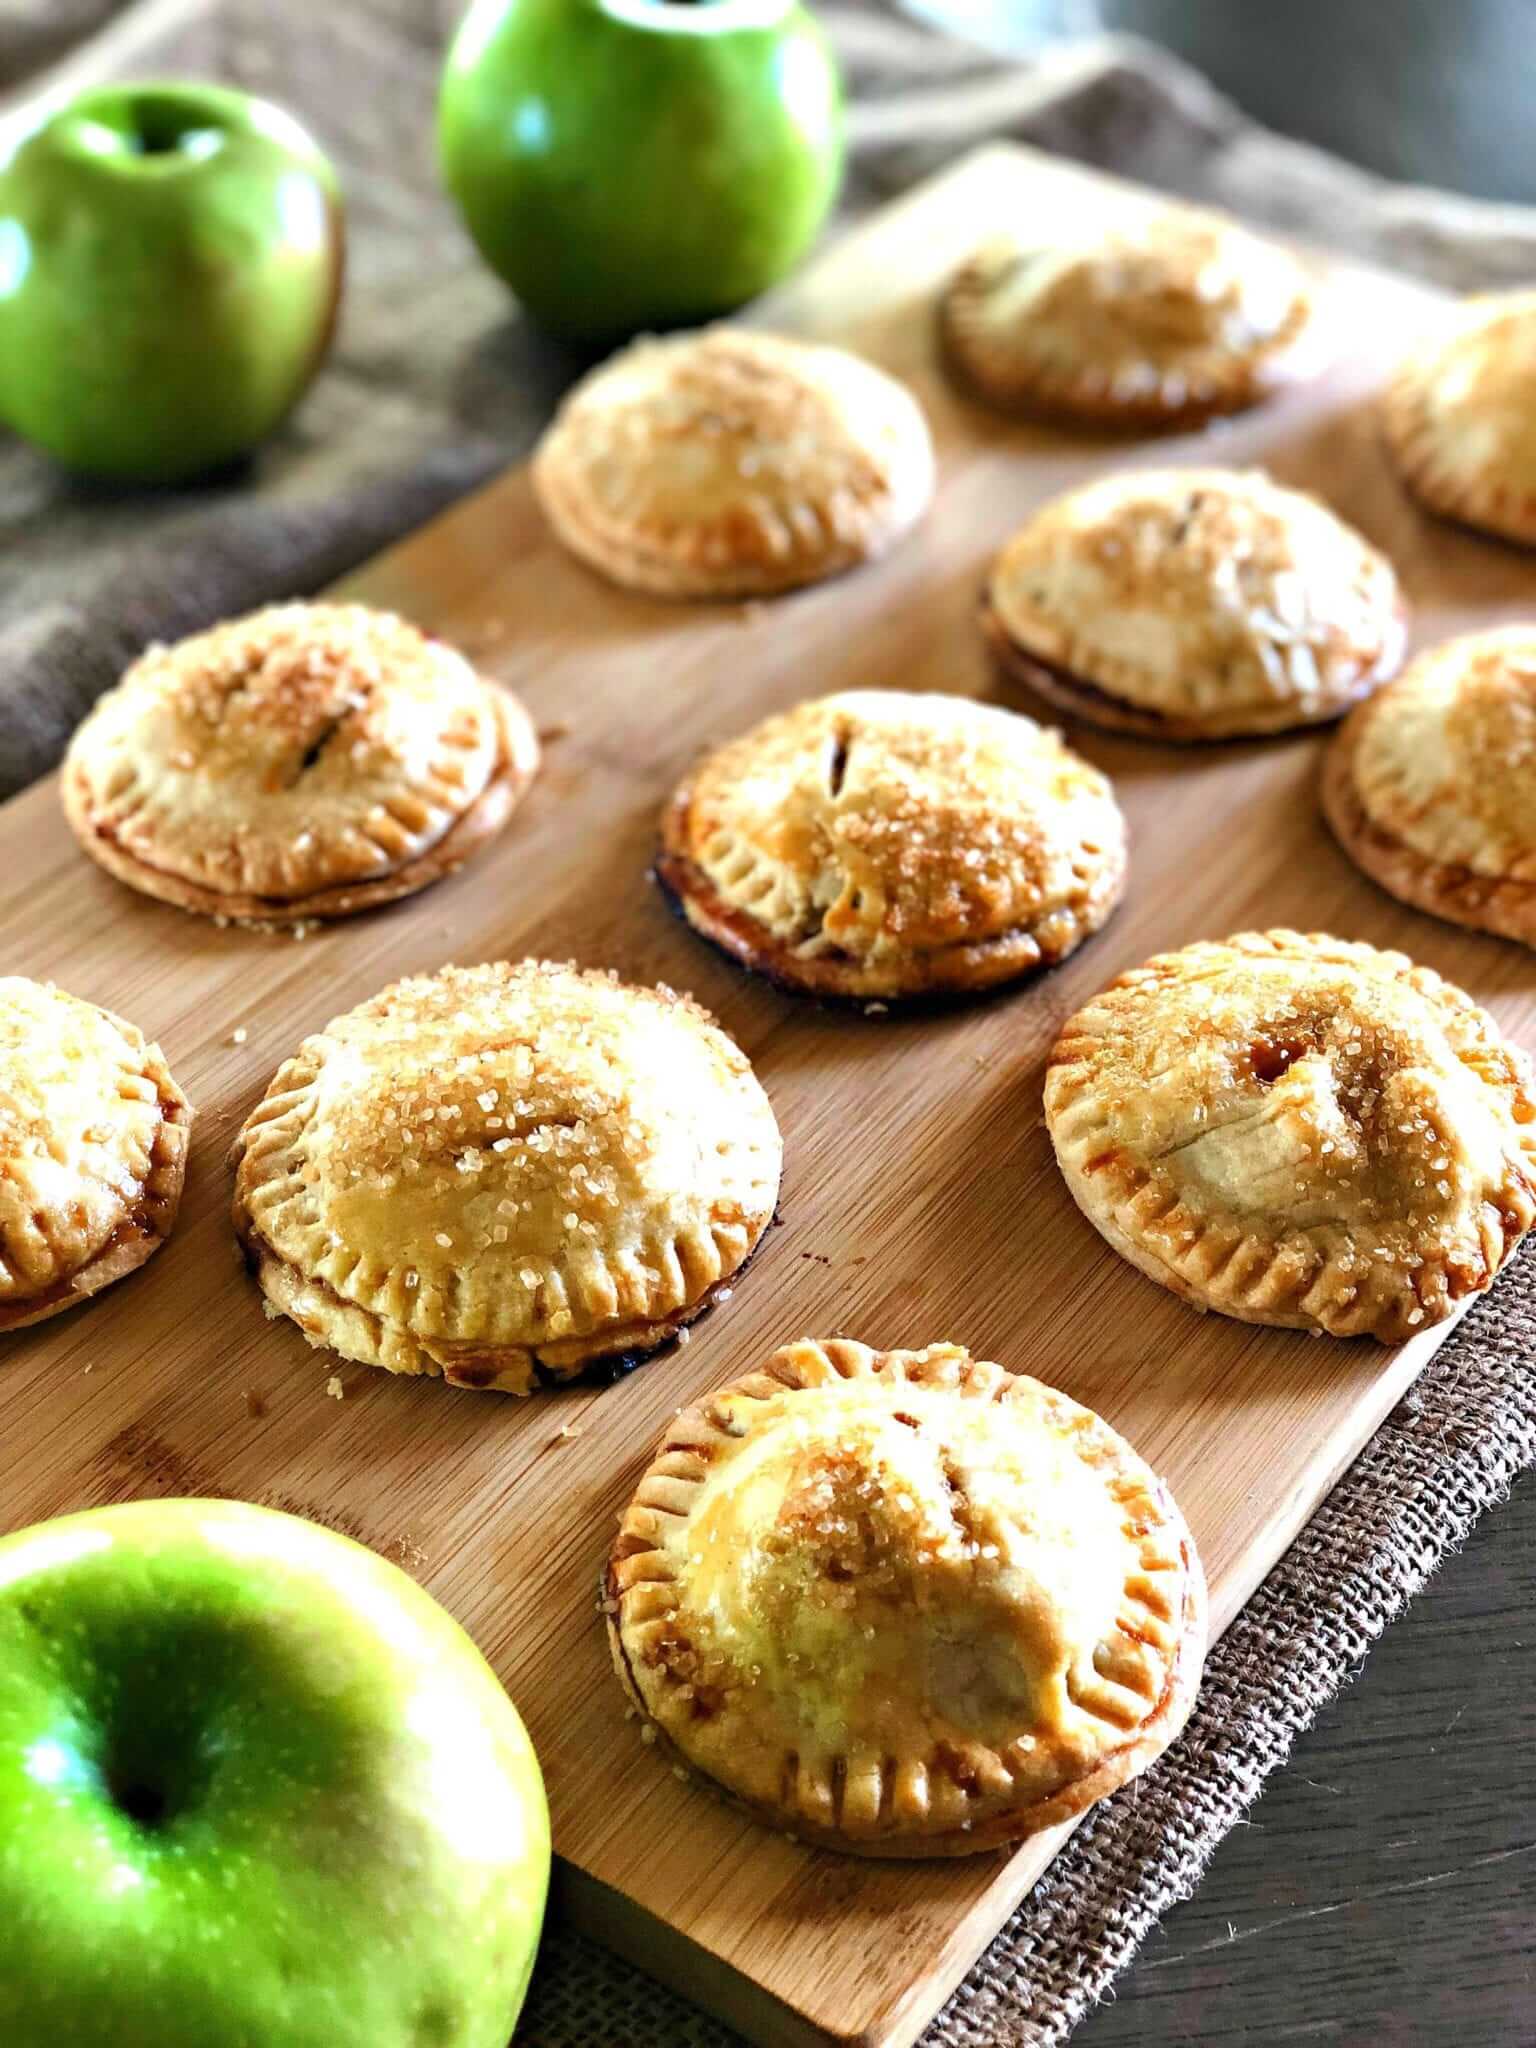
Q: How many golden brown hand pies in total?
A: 11